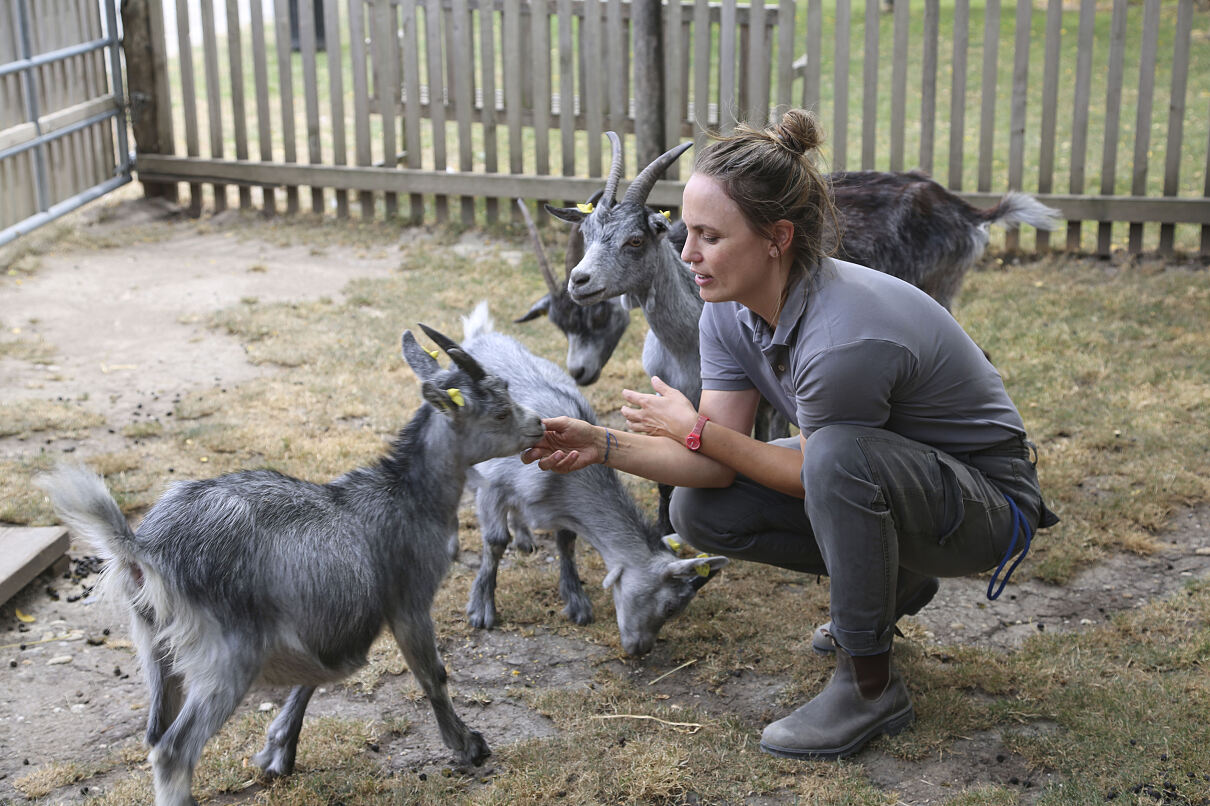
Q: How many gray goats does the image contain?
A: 4